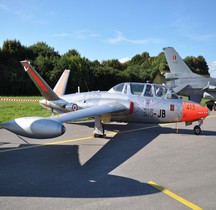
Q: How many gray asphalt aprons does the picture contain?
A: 1